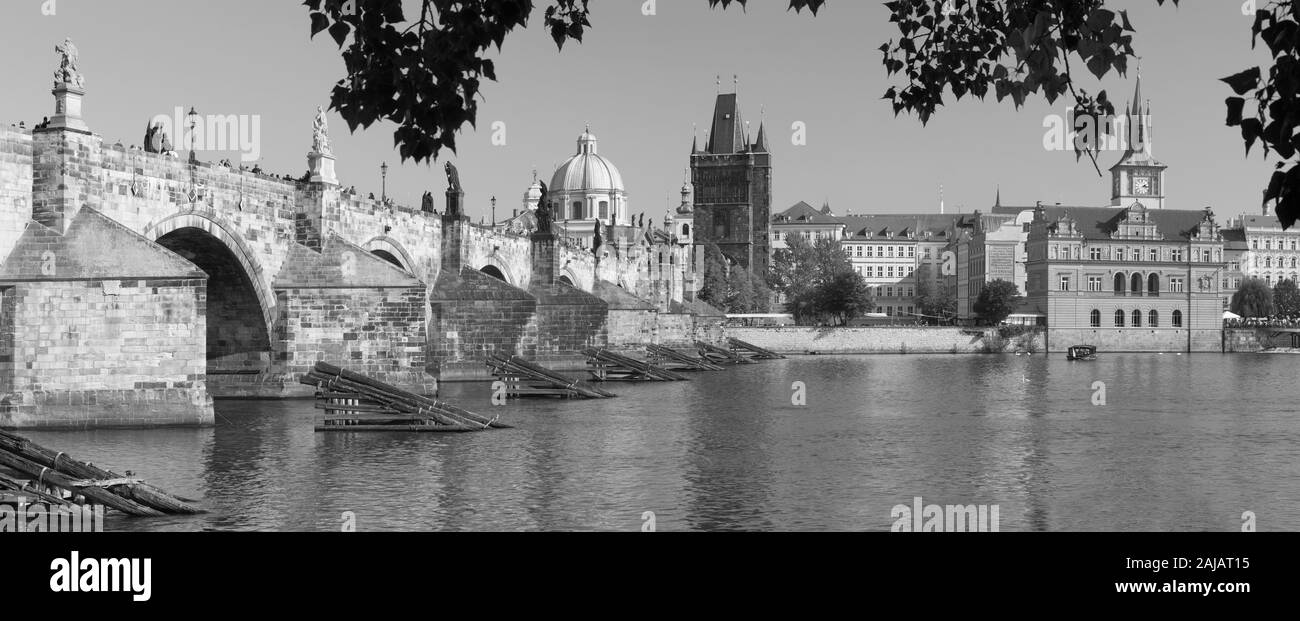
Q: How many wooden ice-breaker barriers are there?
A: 7